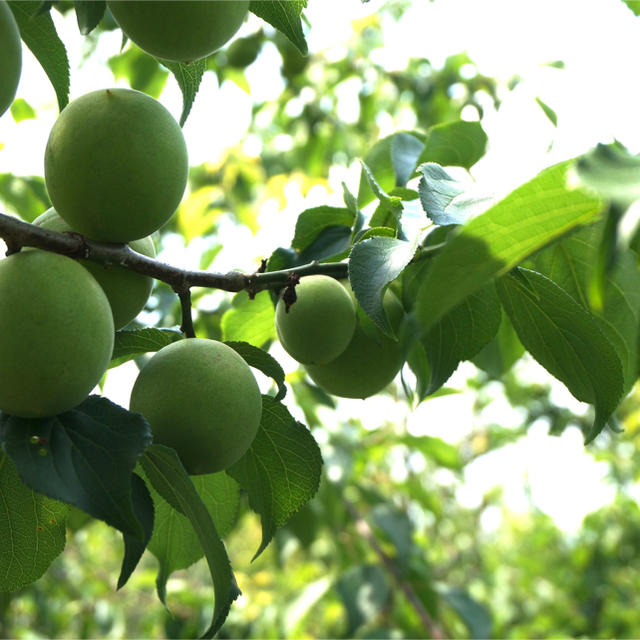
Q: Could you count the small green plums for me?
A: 8